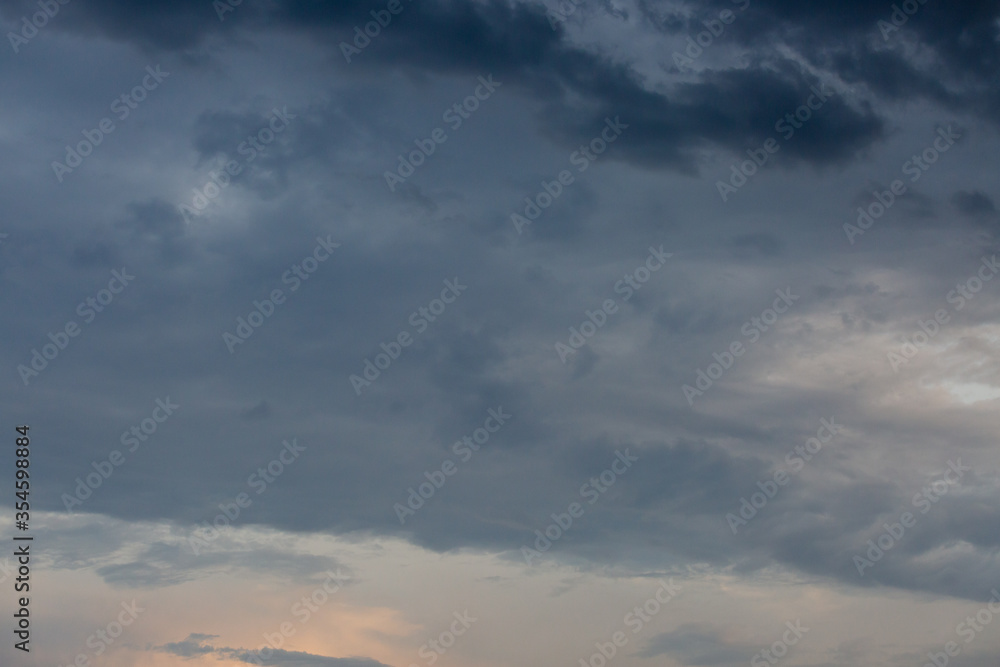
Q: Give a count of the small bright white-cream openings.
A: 1